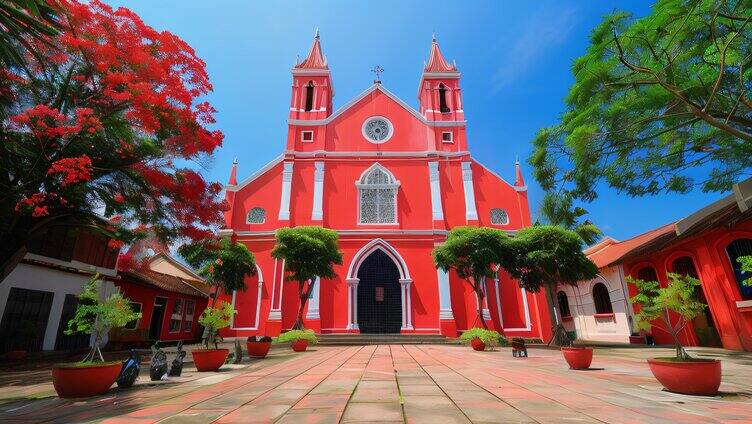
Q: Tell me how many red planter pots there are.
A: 7